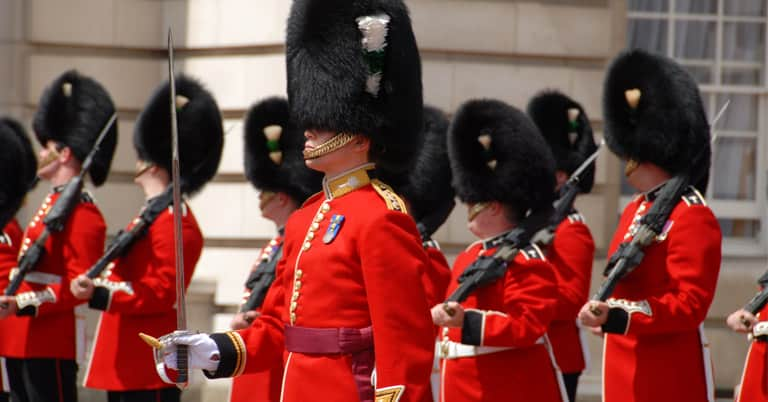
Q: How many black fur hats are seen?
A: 9